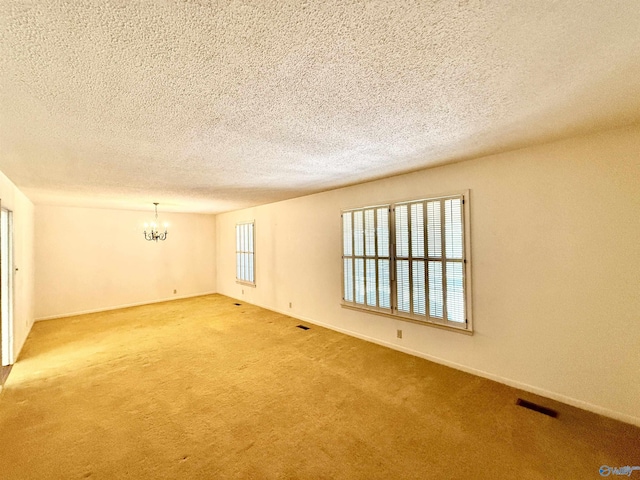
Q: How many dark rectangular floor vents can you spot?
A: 3